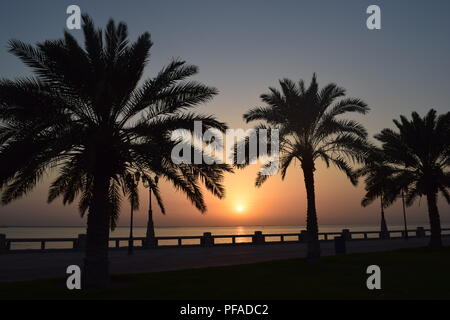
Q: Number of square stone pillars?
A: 7